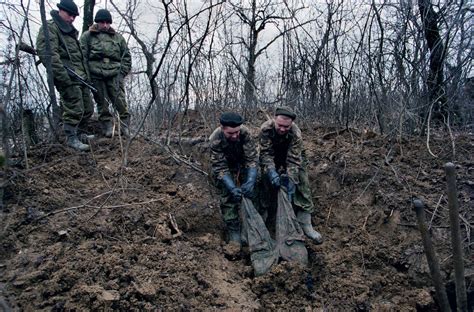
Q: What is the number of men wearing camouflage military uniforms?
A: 4